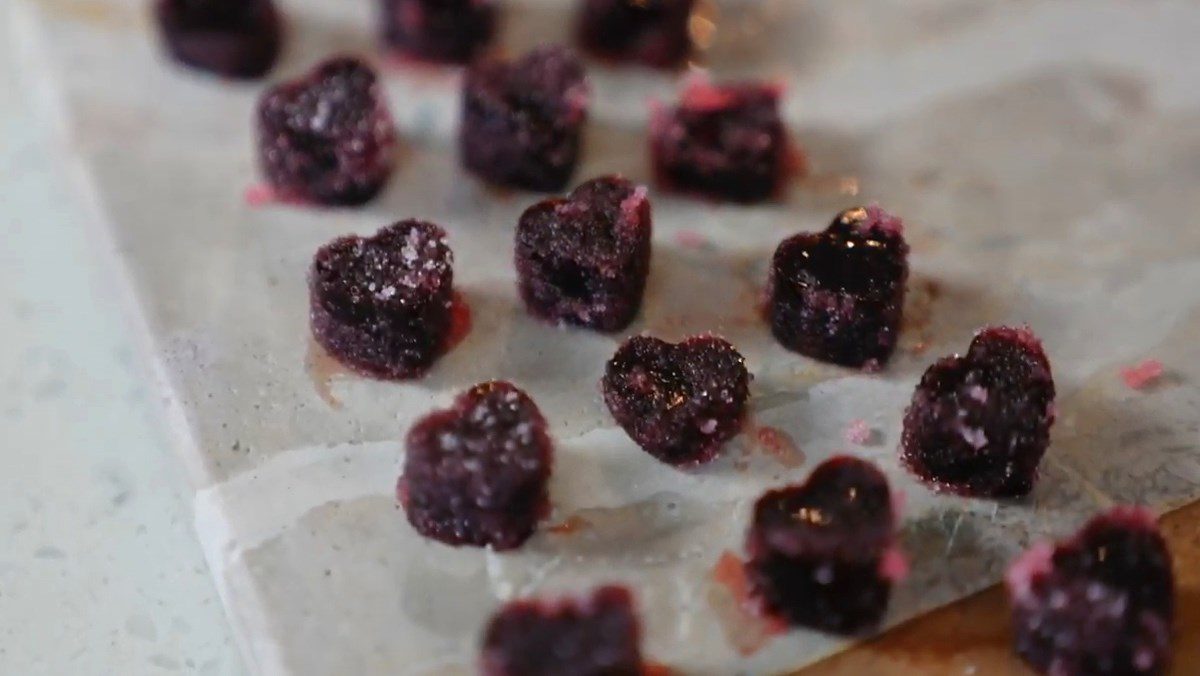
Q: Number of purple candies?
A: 15